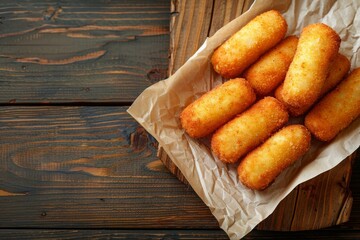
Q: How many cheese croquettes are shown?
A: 8